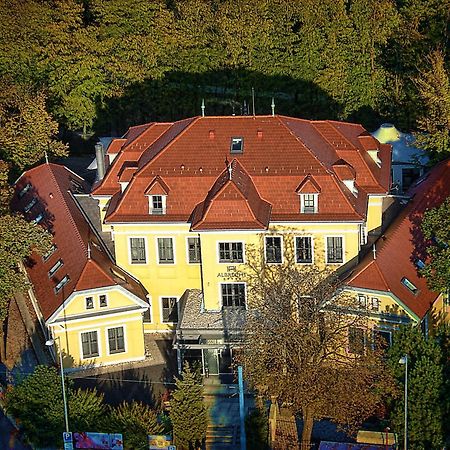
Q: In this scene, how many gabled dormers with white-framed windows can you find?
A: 2